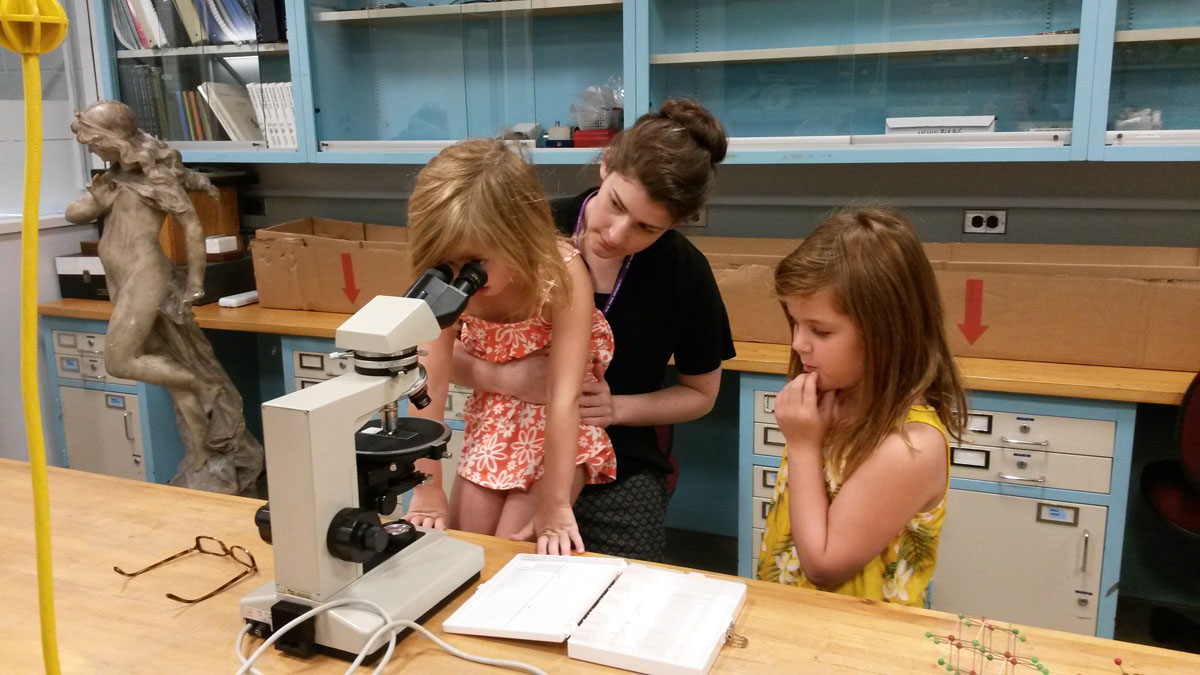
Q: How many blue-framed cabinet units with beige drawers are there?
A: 3